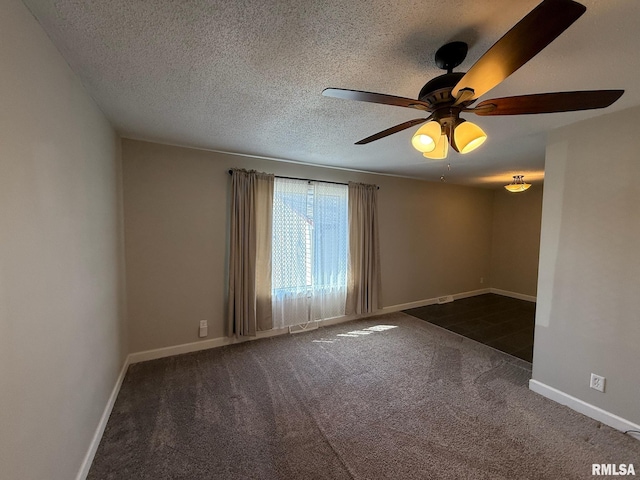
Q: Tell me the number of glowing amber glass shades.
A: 4